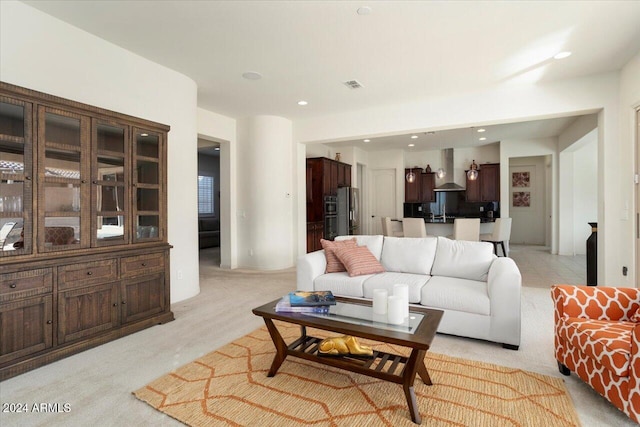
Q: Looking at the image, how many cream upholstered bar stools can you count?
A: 4